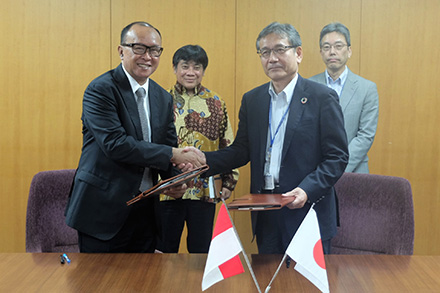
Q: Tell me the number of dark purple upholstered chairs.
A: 2